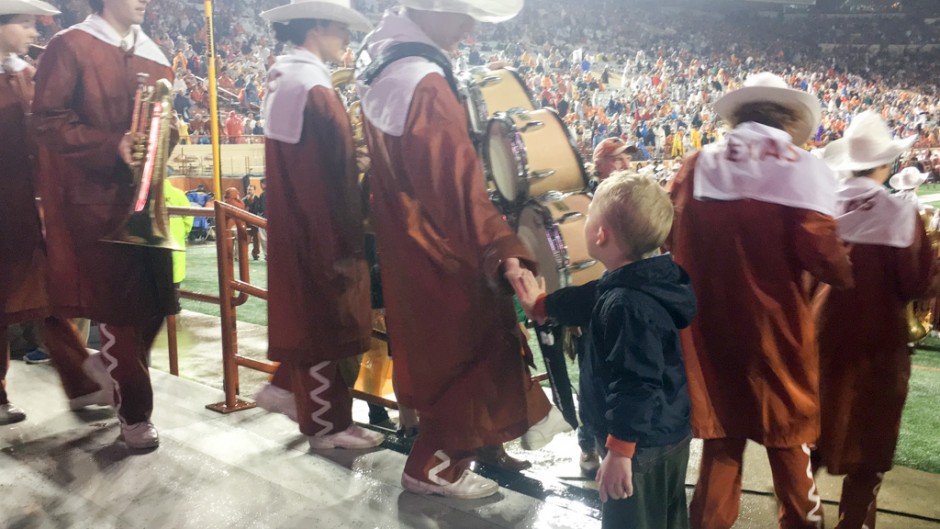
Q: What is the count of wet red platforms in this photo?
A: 0